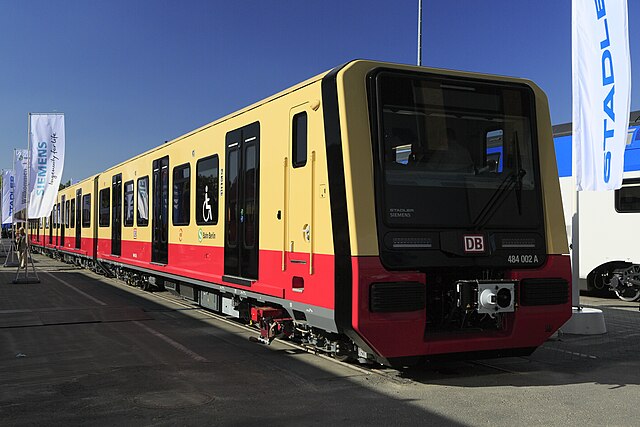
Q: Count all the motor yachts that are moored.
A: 0